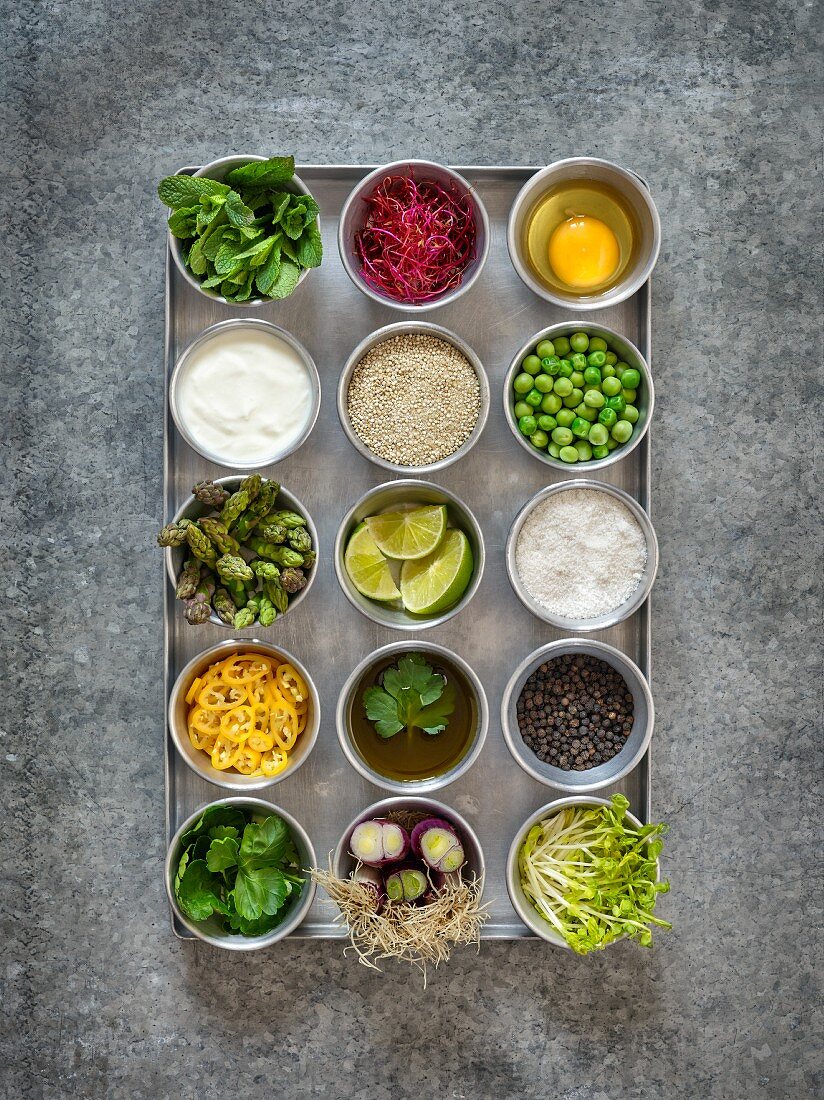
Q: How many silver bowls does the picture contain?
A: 15